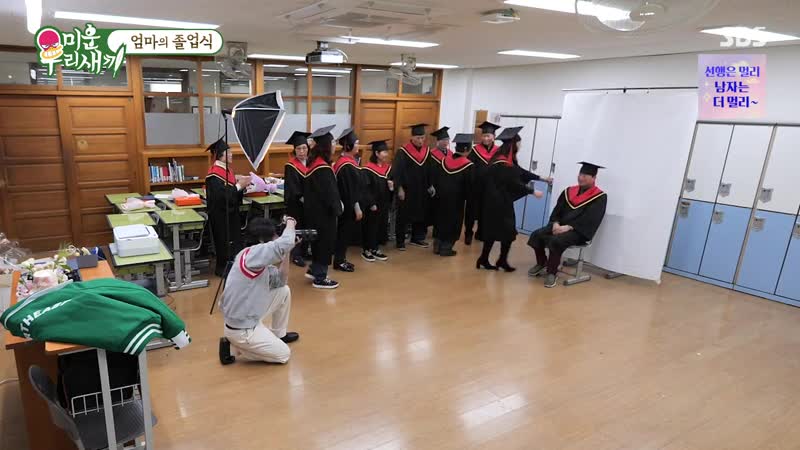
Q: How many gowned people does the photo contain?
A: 11